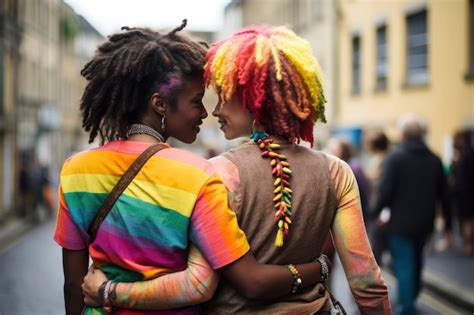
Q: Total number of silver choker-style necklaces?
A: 1